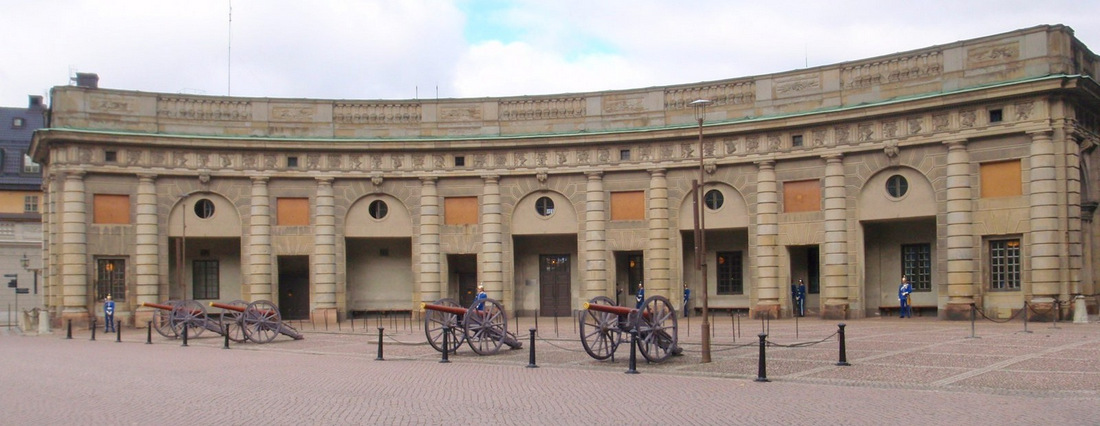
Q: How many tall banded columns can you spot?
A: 12